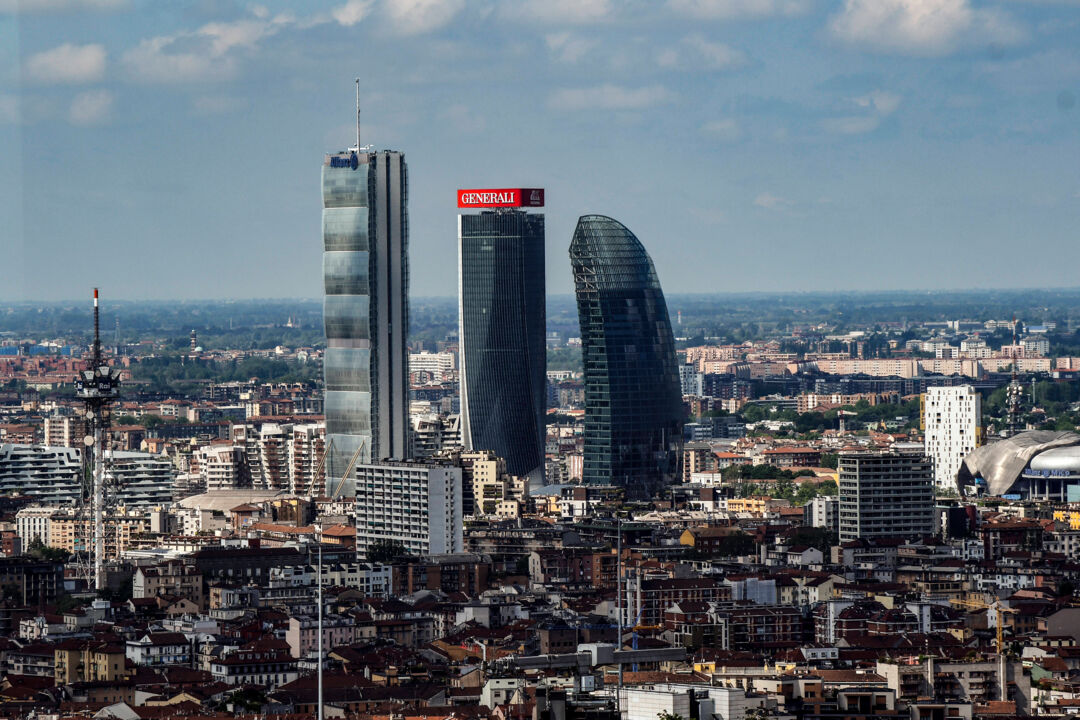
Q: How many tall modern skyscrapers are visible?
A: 3